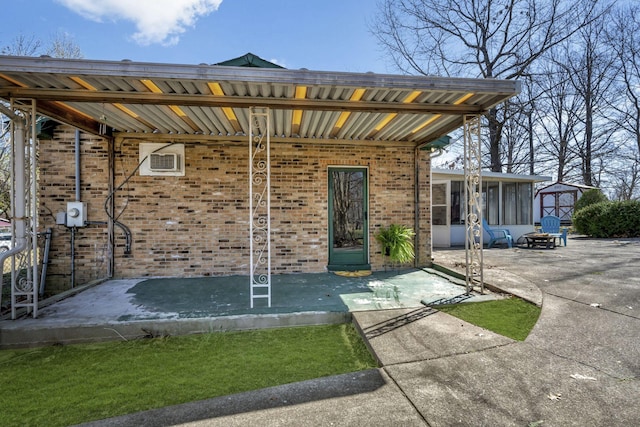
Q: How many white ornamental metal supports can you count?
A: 3